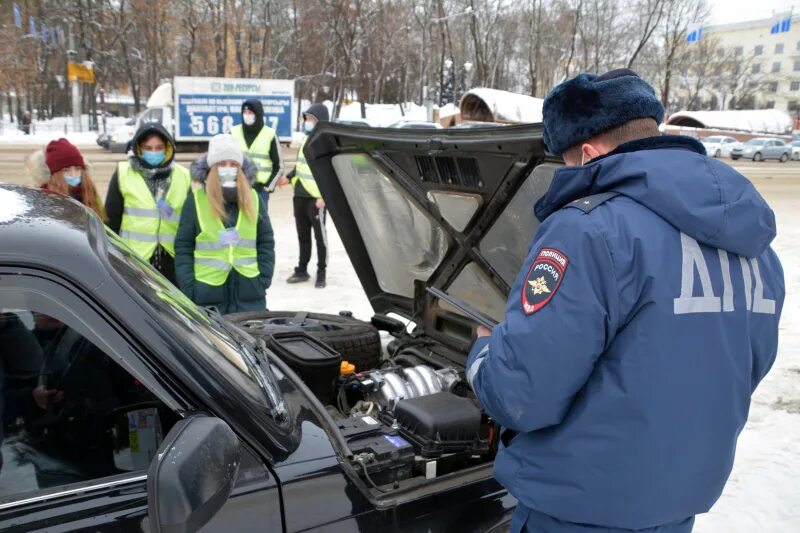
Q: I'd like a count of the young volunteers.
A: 5